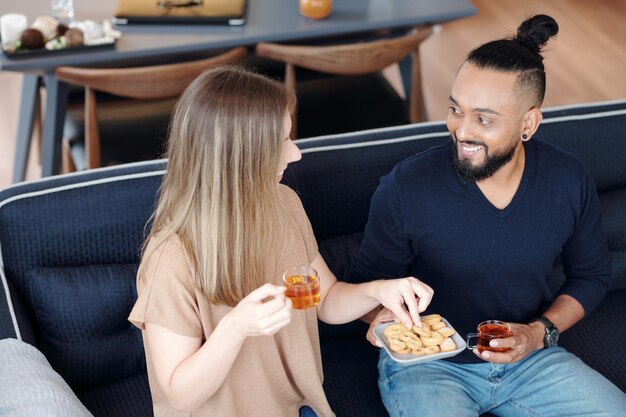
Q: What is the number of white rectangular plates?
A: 1